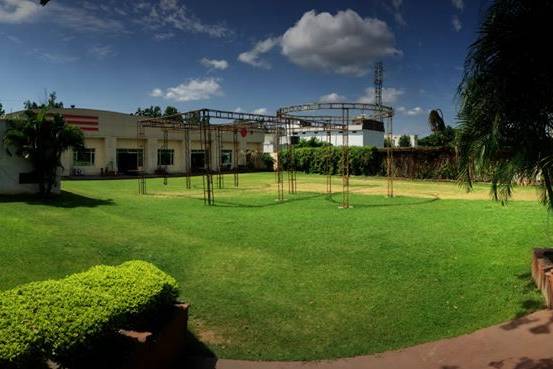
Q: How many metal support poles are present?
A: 11